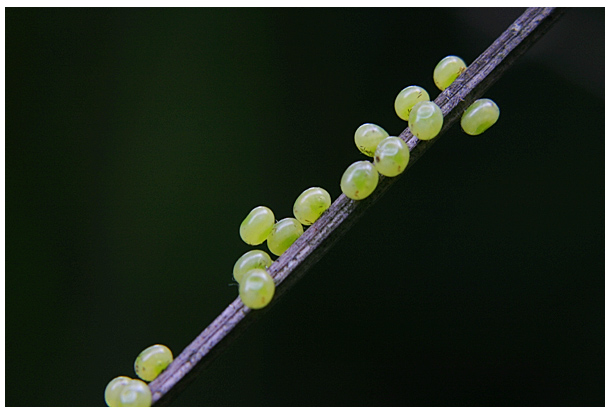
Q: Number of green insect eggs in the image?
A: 15